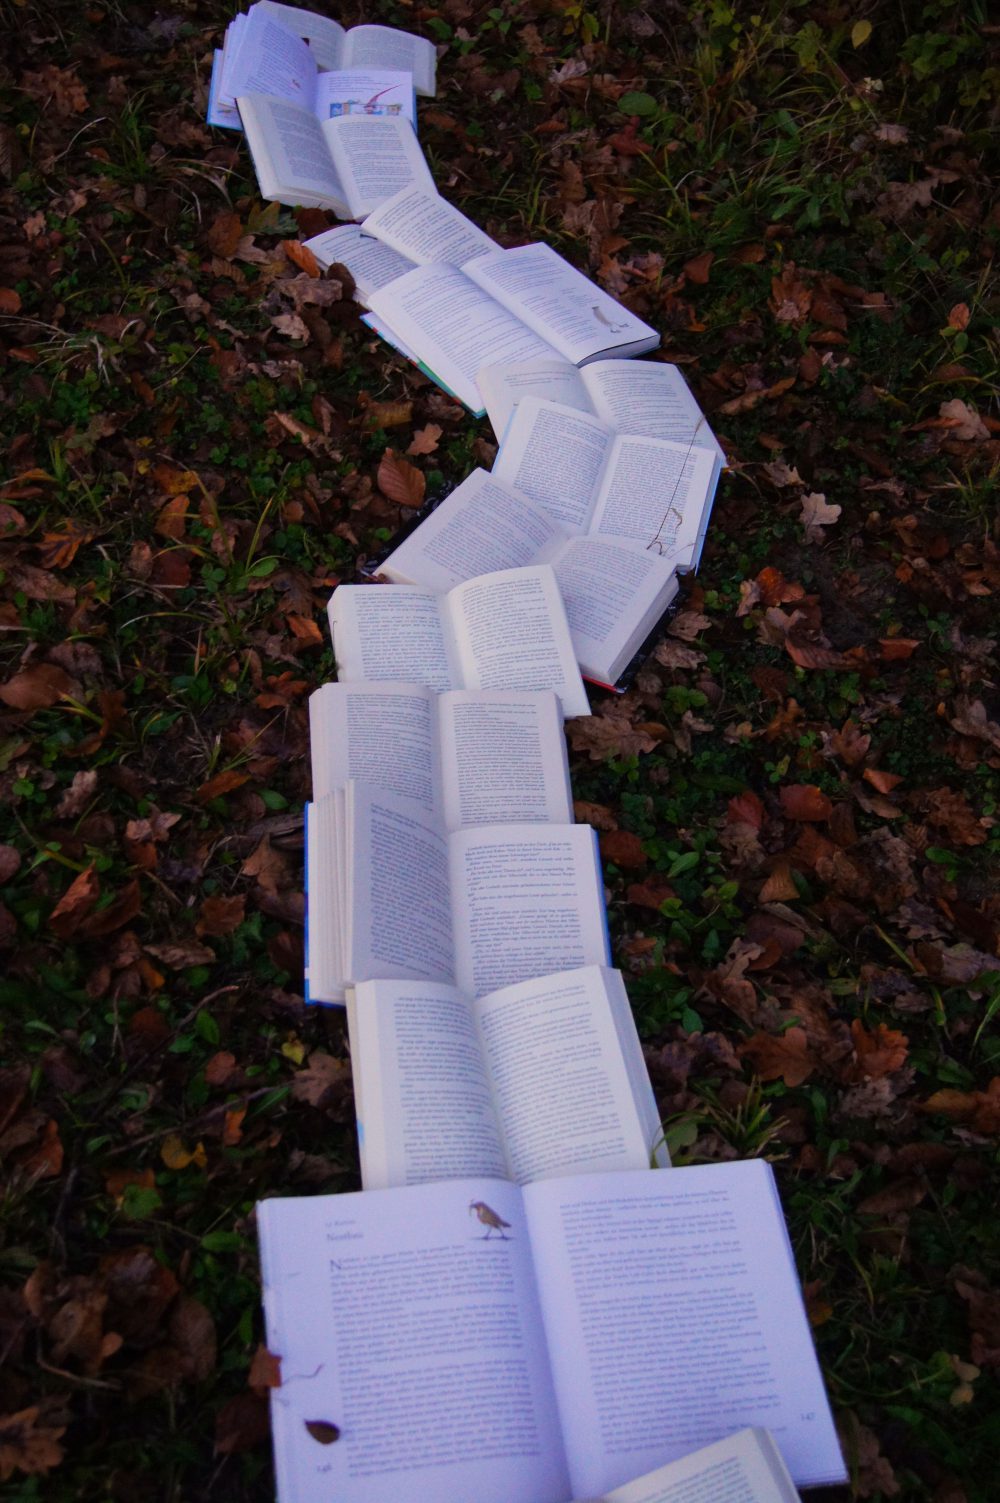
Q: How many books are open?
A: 14